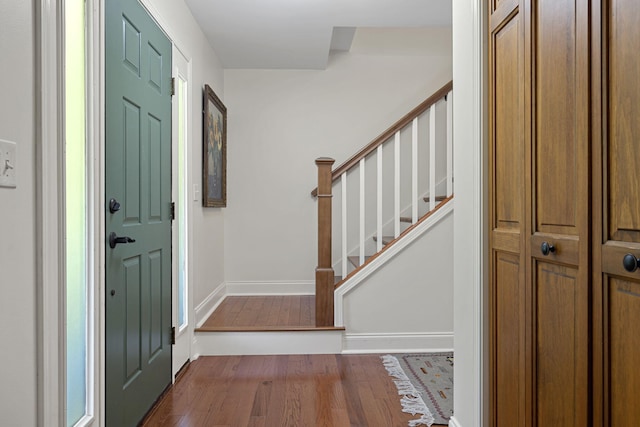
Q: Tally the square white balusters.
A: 7